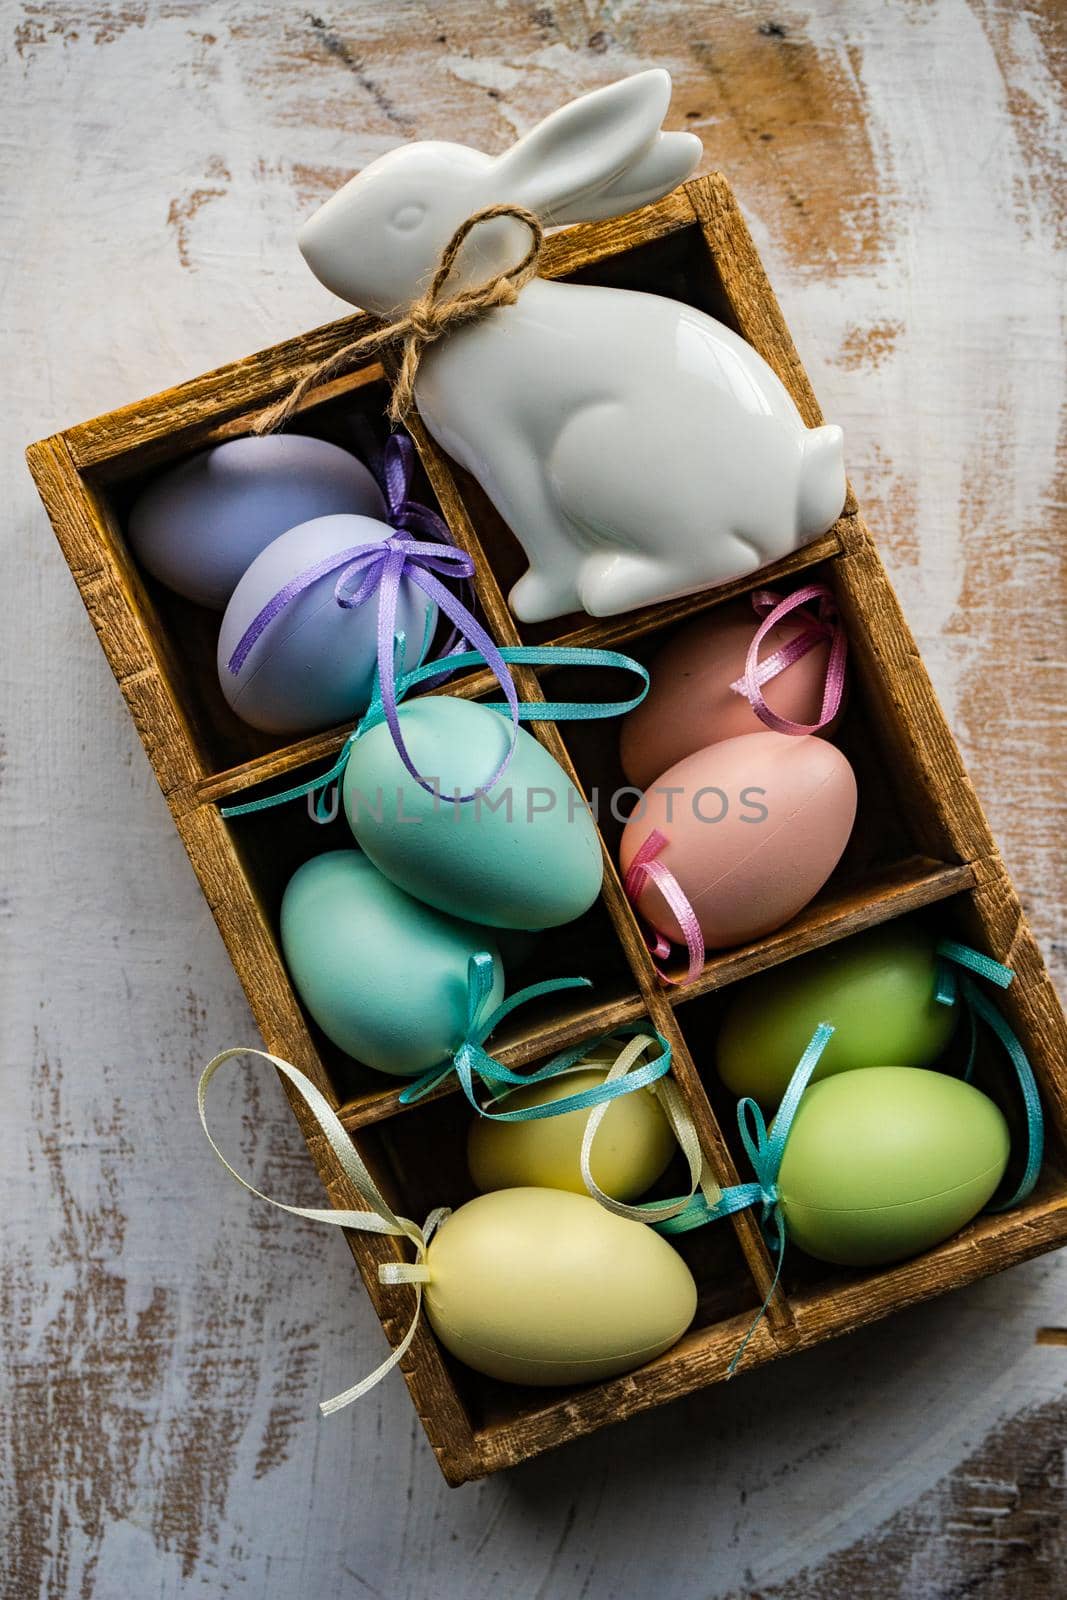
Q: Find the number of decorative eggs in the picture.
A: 10